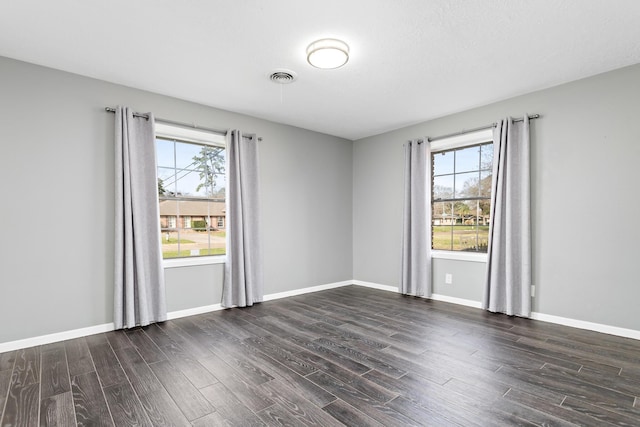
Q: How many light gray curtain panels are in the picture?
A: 4